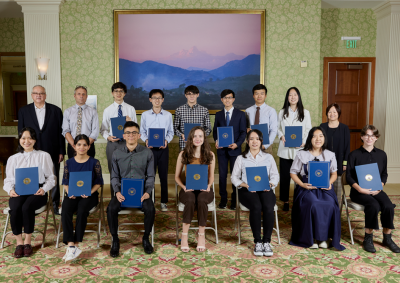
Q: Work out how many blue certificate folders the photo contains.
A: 13